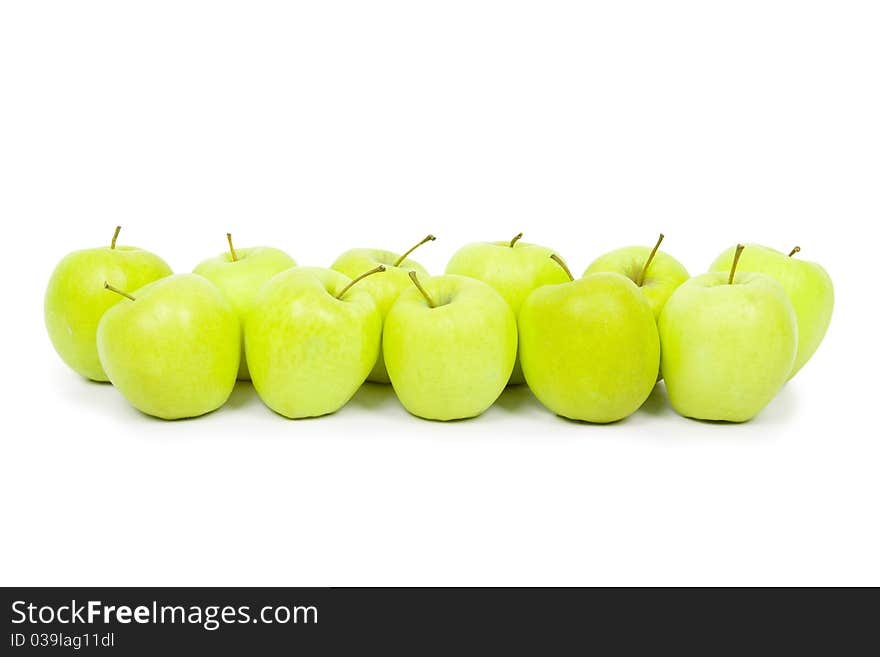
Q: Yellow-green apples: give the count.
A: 11